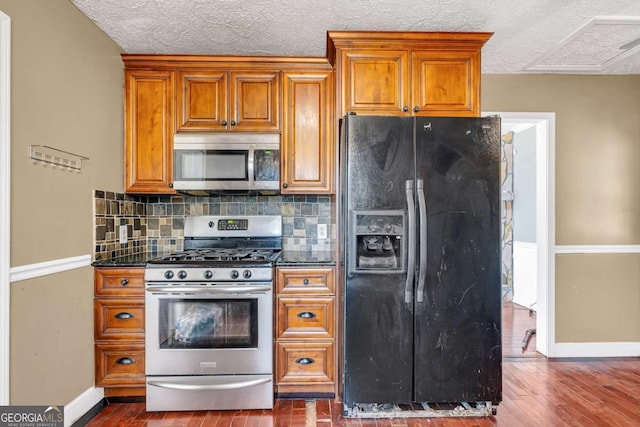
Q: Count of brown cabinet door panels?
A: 6